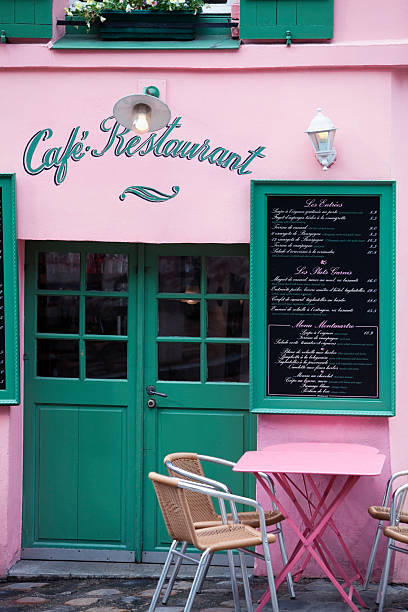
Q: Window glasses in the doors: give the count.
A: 12